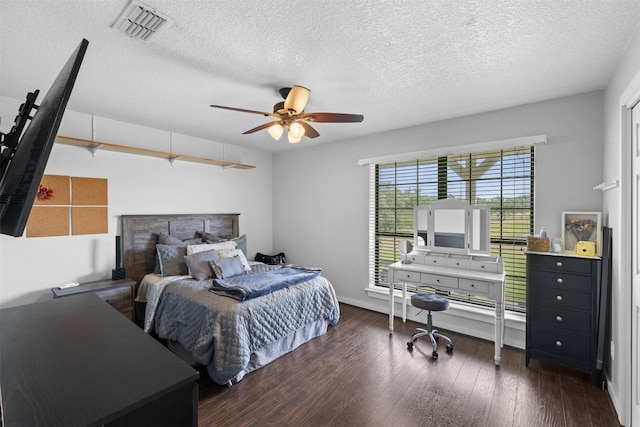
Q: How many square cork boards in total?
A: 4